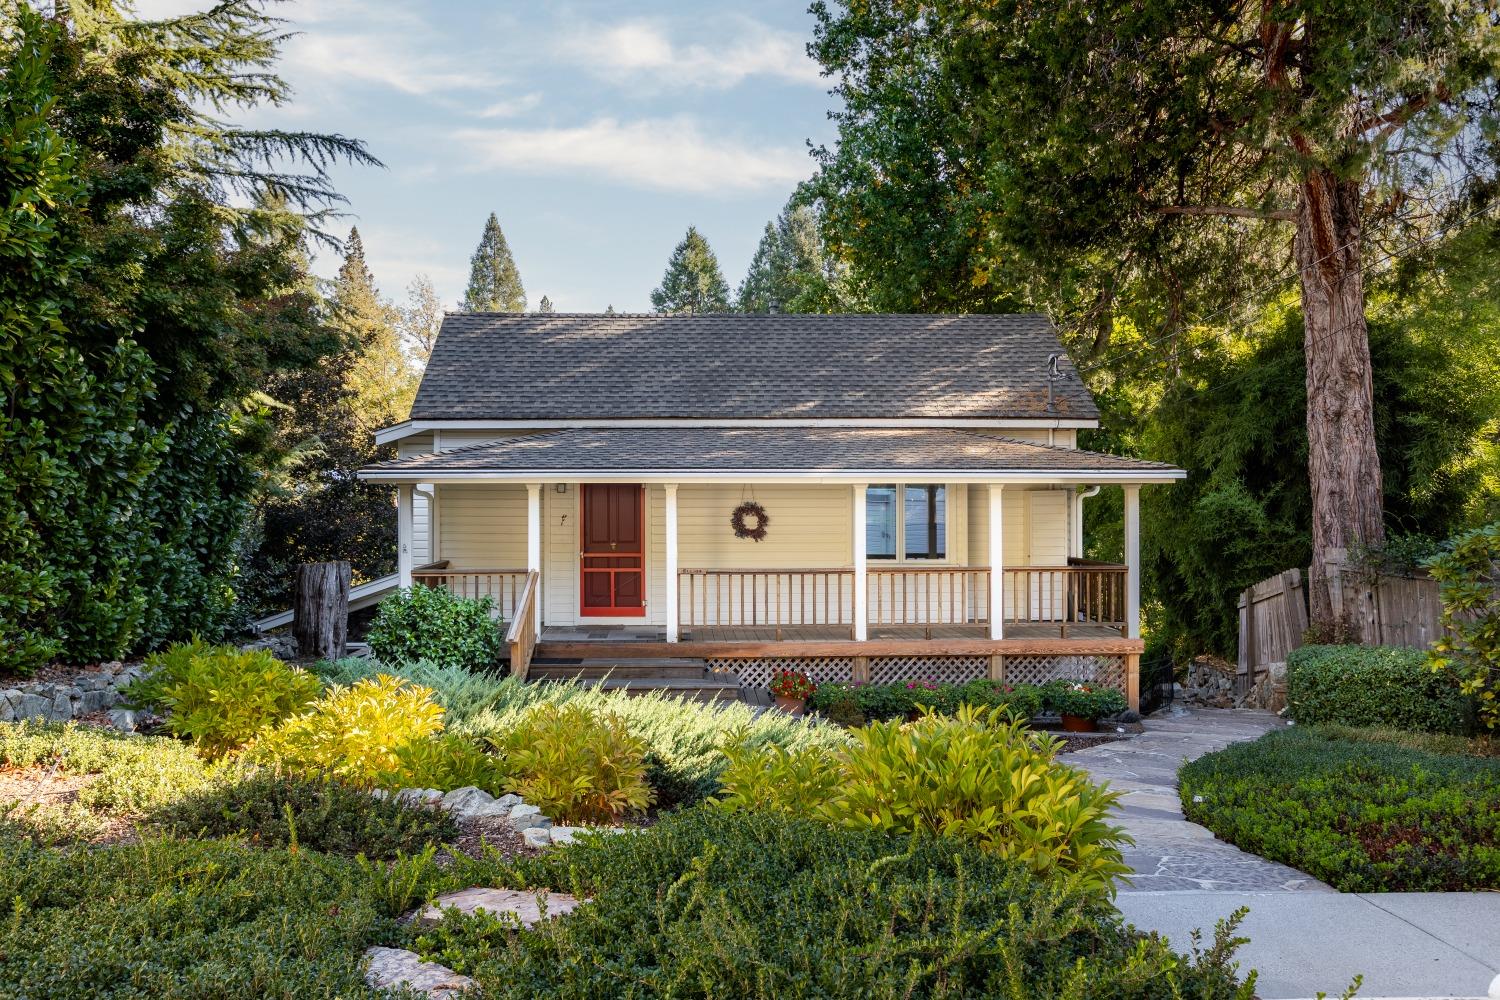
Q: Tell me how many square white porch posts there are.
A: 6